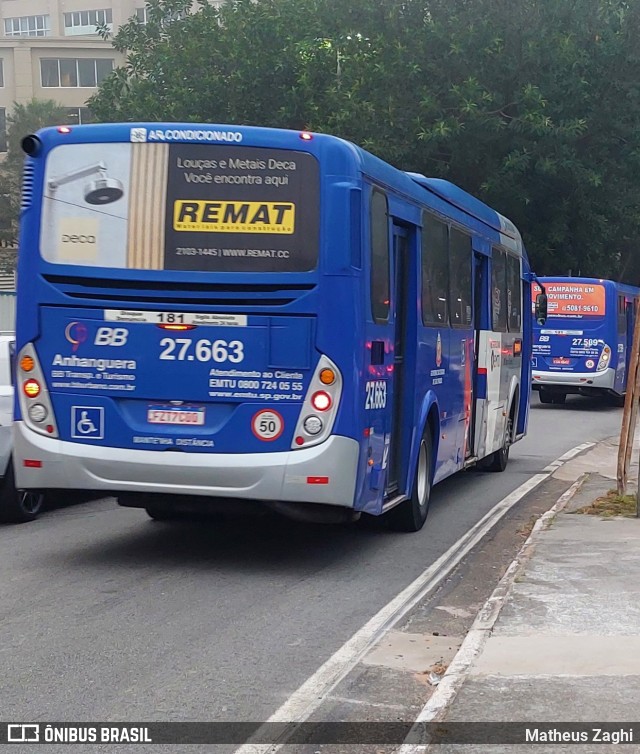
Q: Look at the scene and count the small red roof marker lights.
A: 2